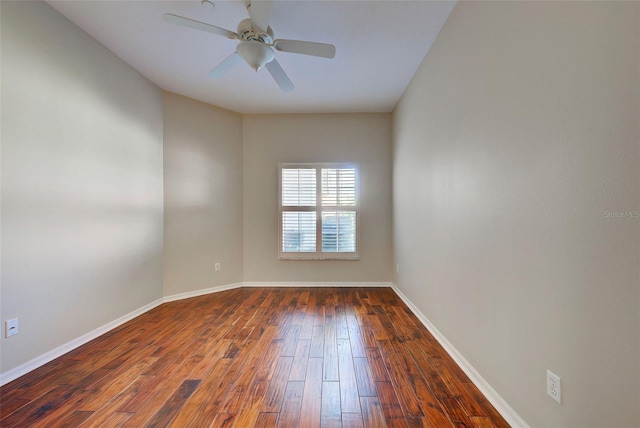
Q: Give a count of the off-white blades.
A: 5